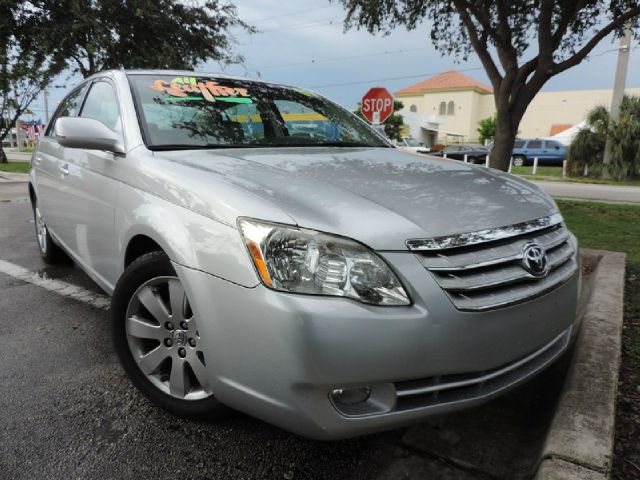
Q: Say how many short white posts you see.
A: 7